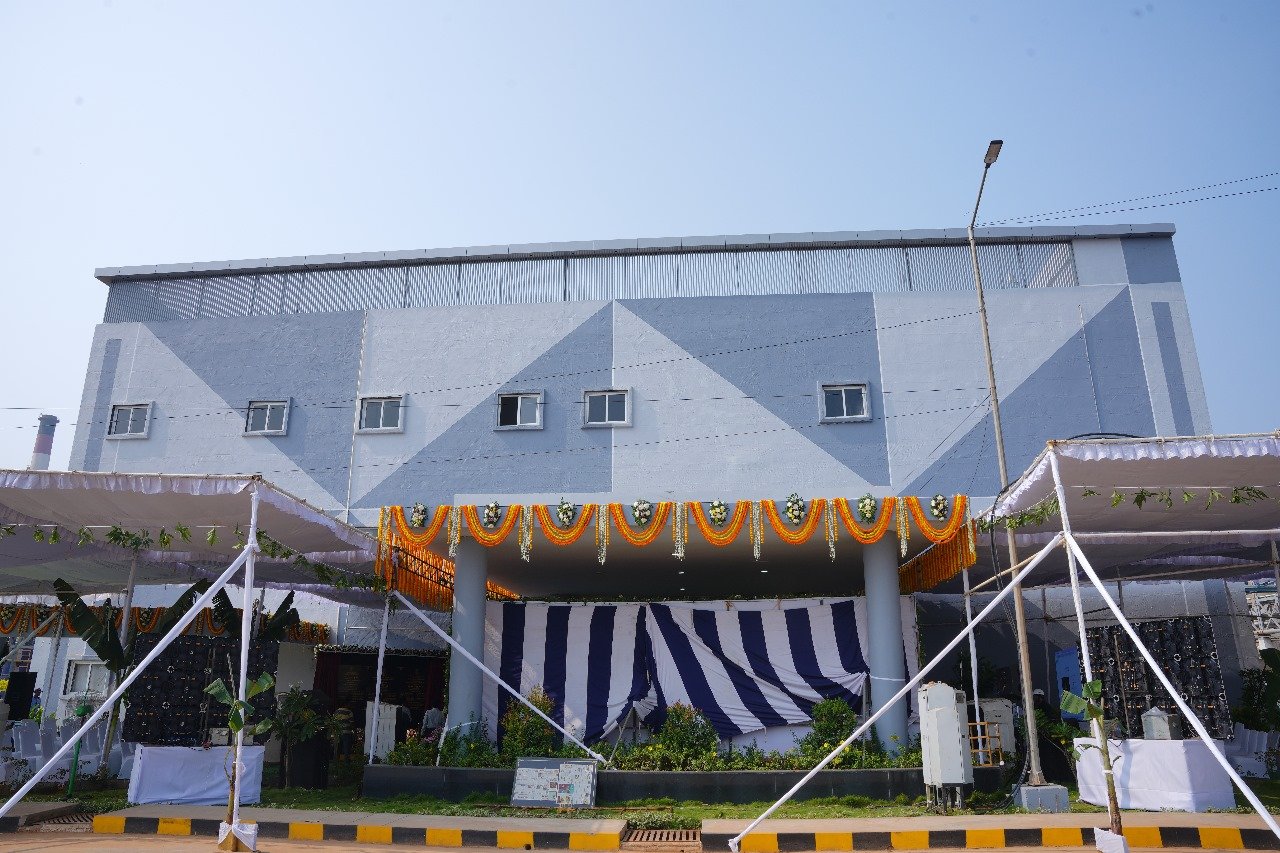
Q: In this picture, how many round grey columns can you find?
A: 2